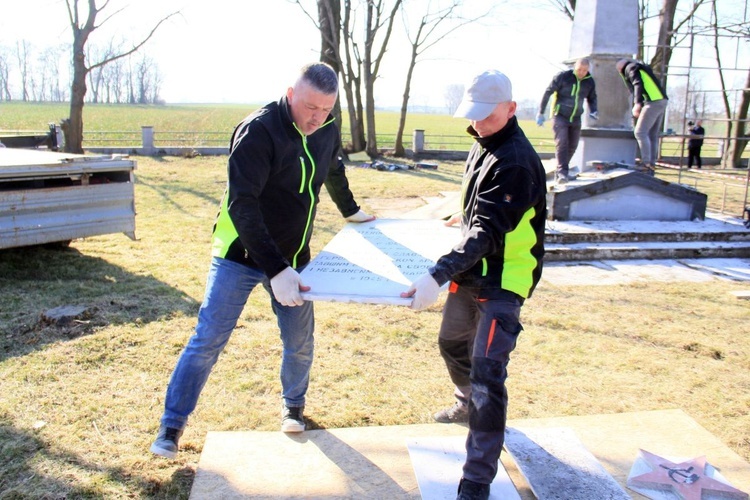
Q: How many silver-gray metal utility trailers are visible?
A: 1